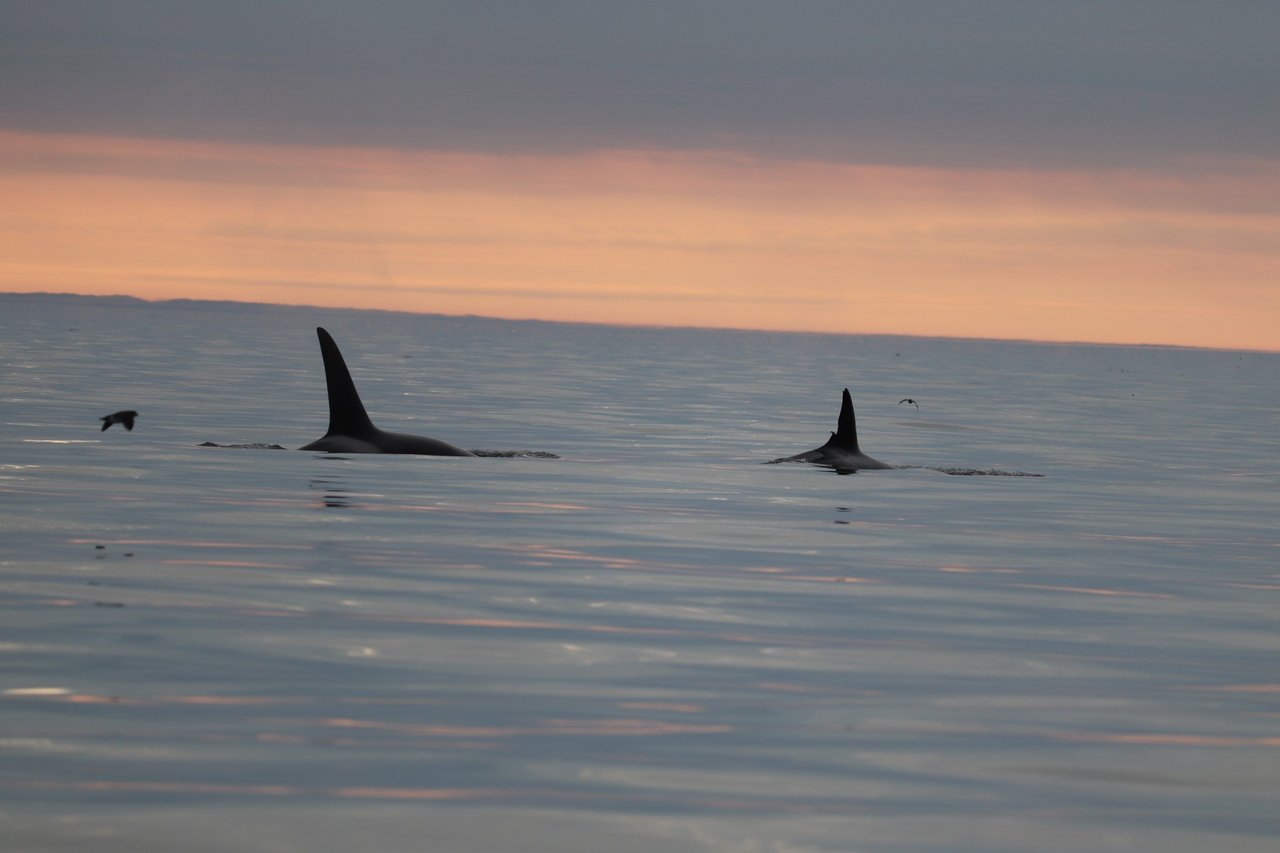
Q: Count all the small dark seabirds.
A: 2